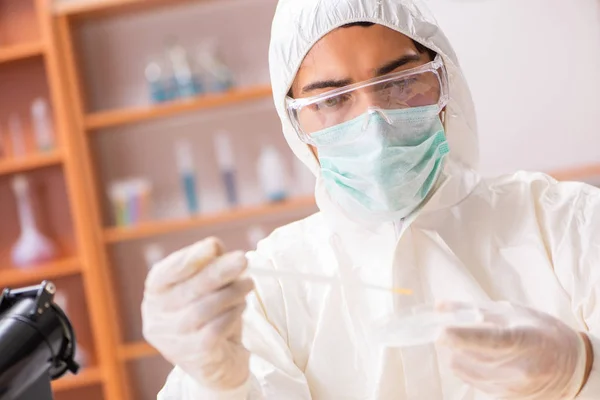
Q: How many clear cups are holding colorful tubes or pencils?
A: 1